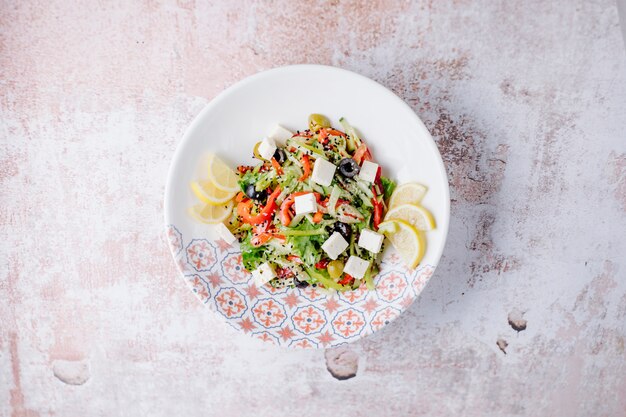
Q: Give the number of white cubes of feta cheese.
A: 10